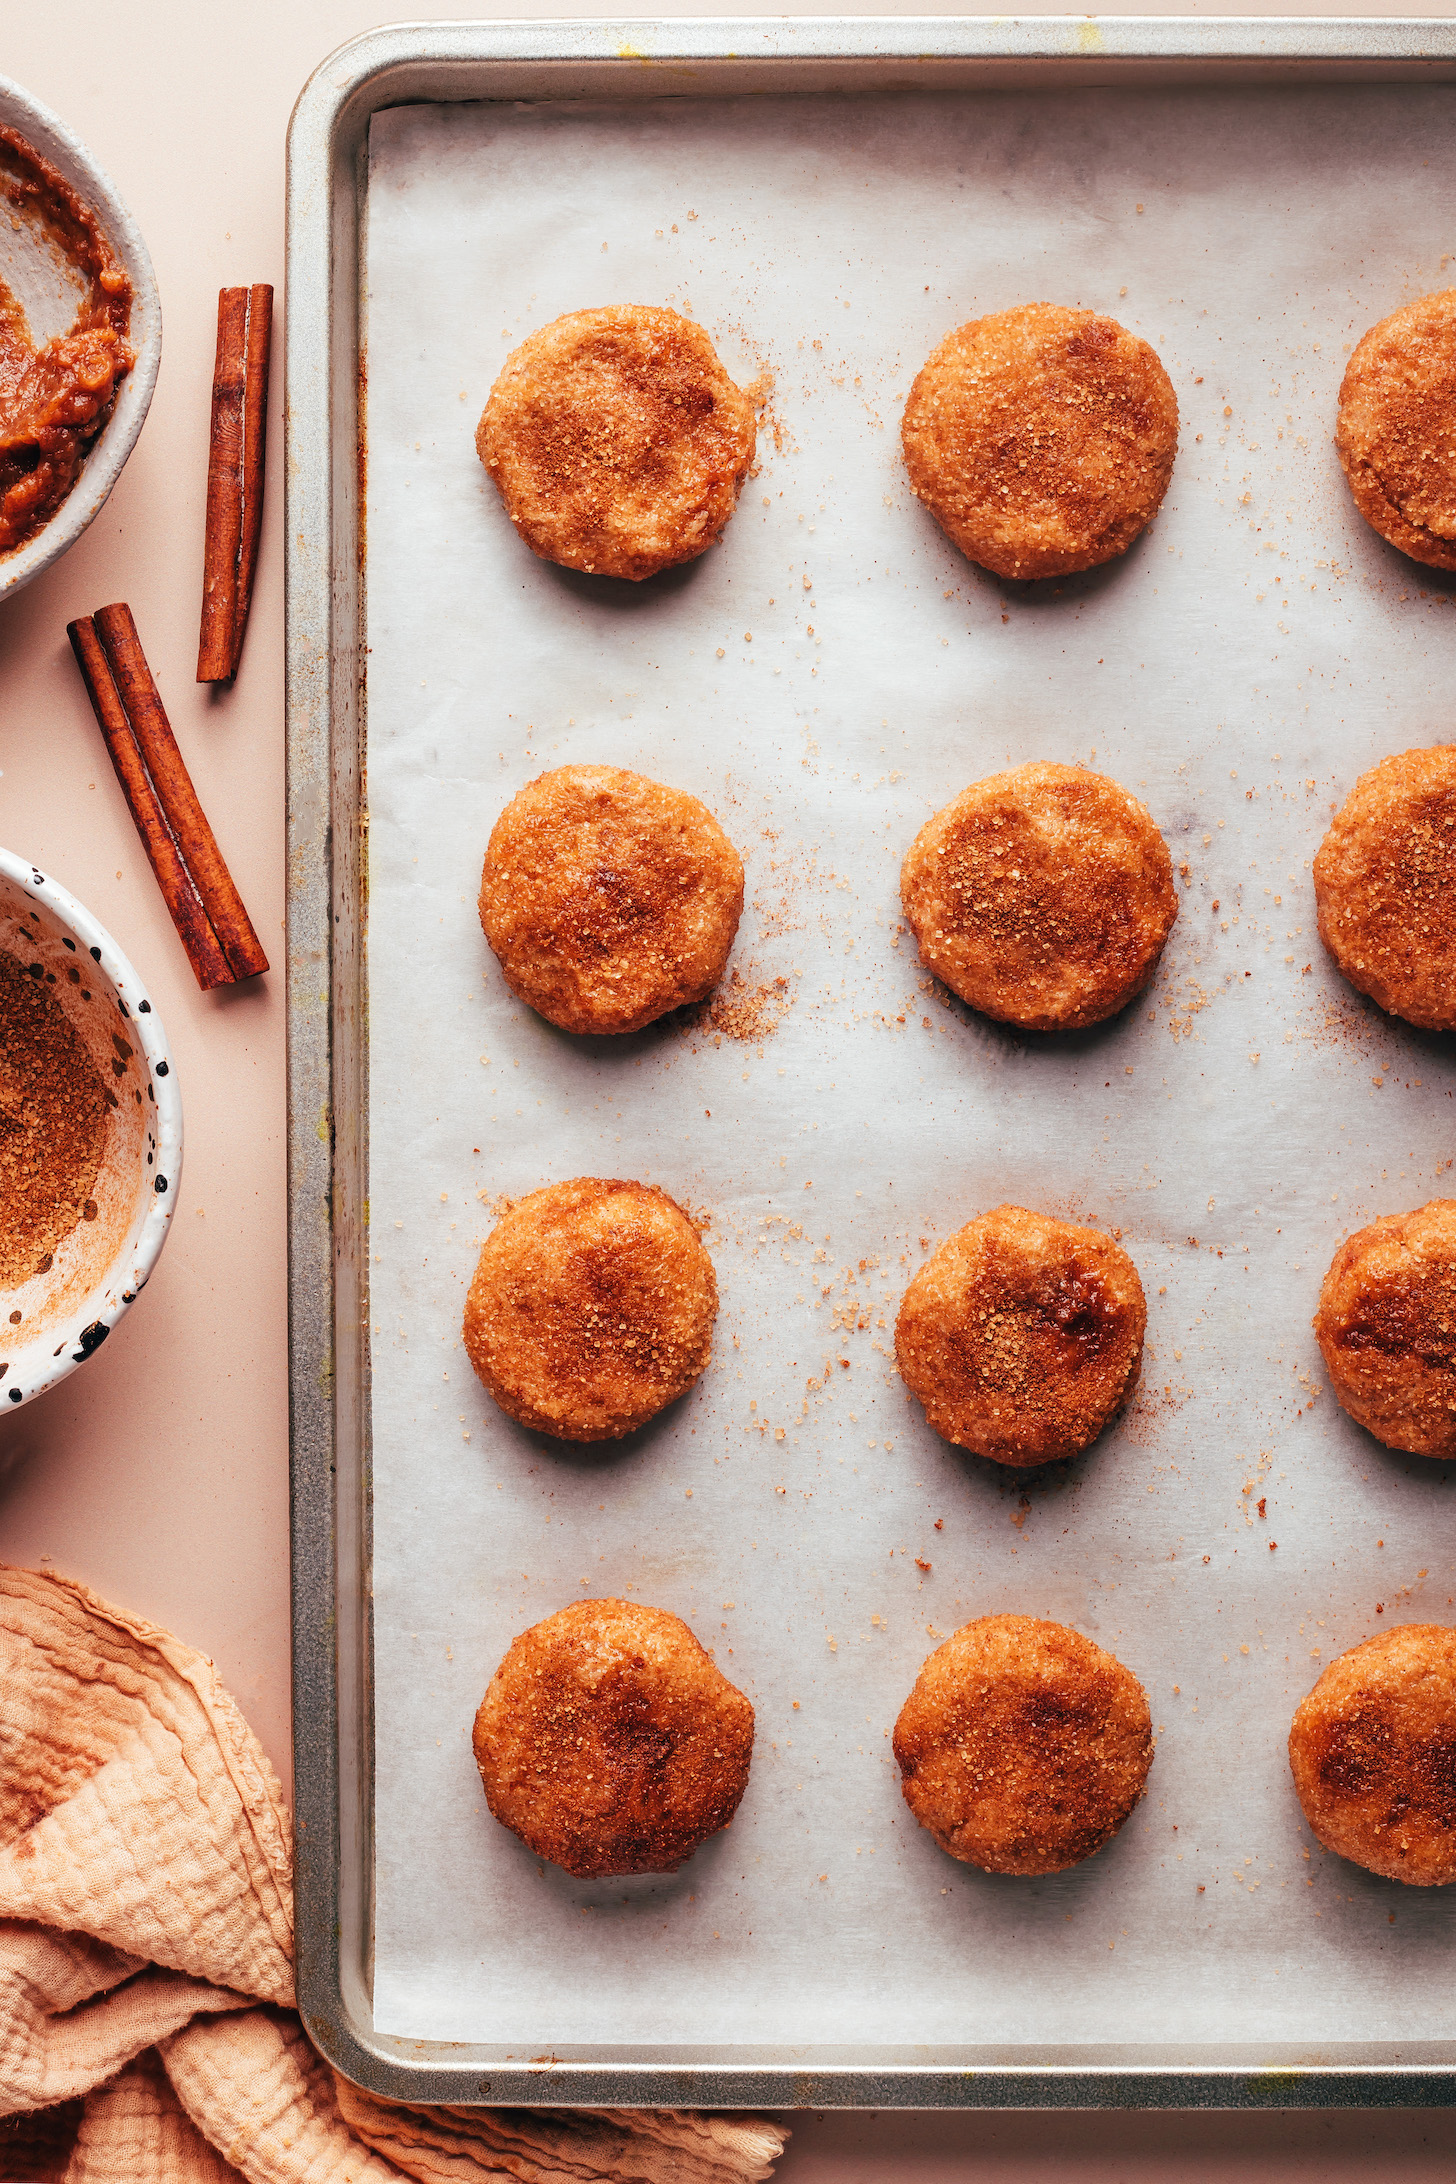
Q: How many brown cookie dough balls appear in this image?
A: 12